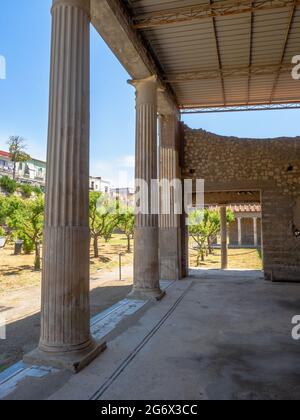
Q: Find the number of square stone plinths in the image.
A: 2